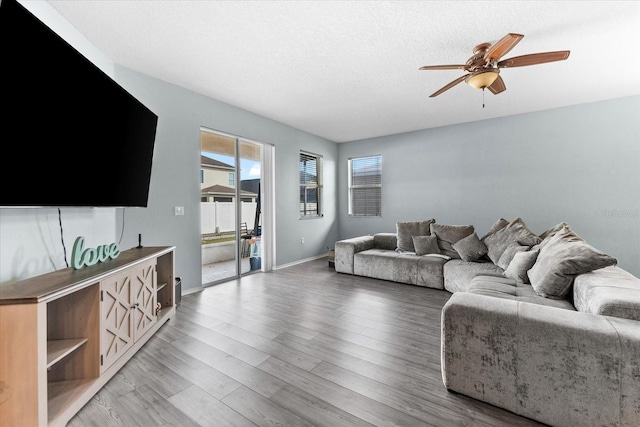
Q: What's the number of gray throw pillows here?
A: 10